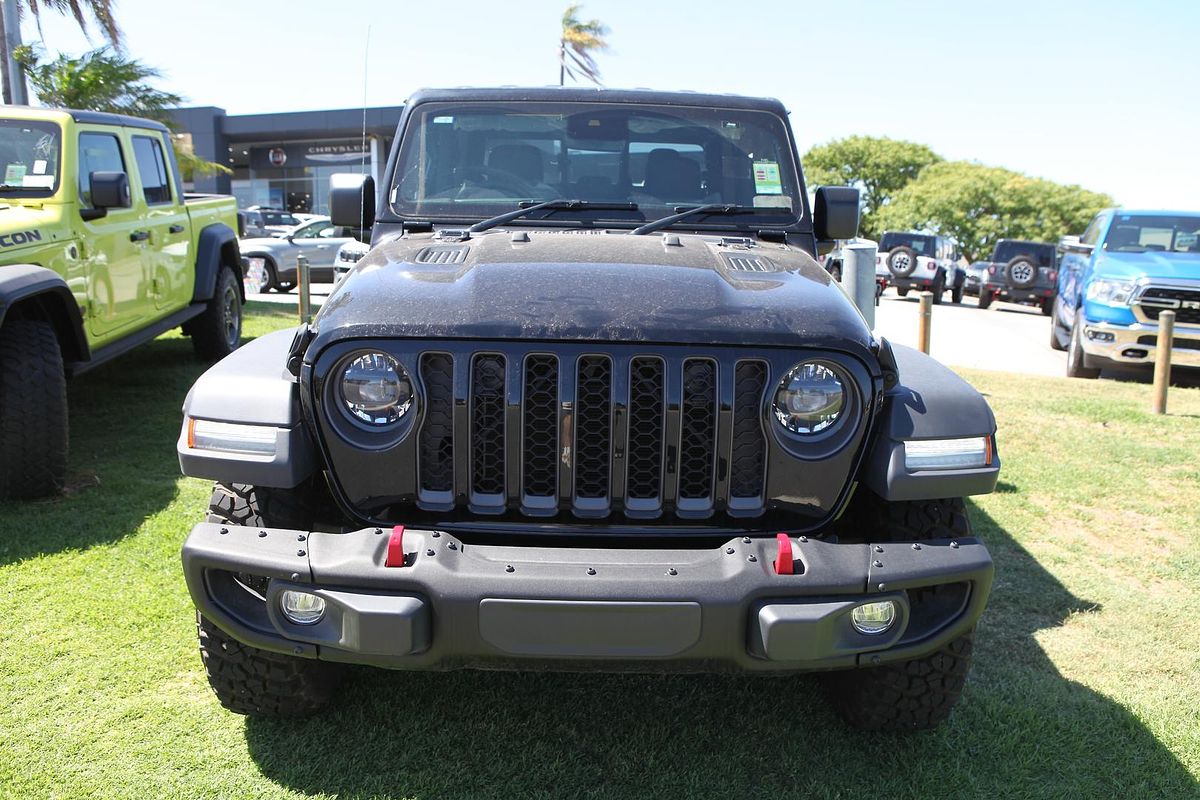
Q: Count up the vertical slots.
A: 7